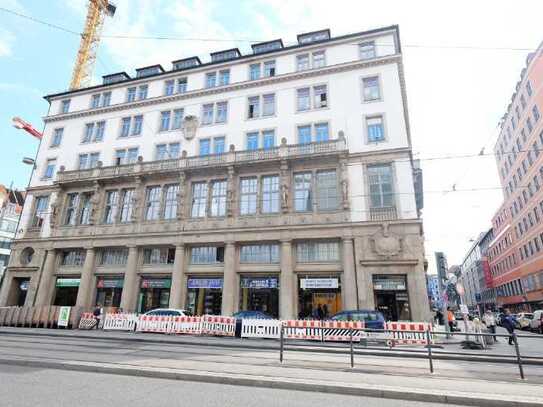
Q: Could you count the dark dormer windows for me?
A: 6